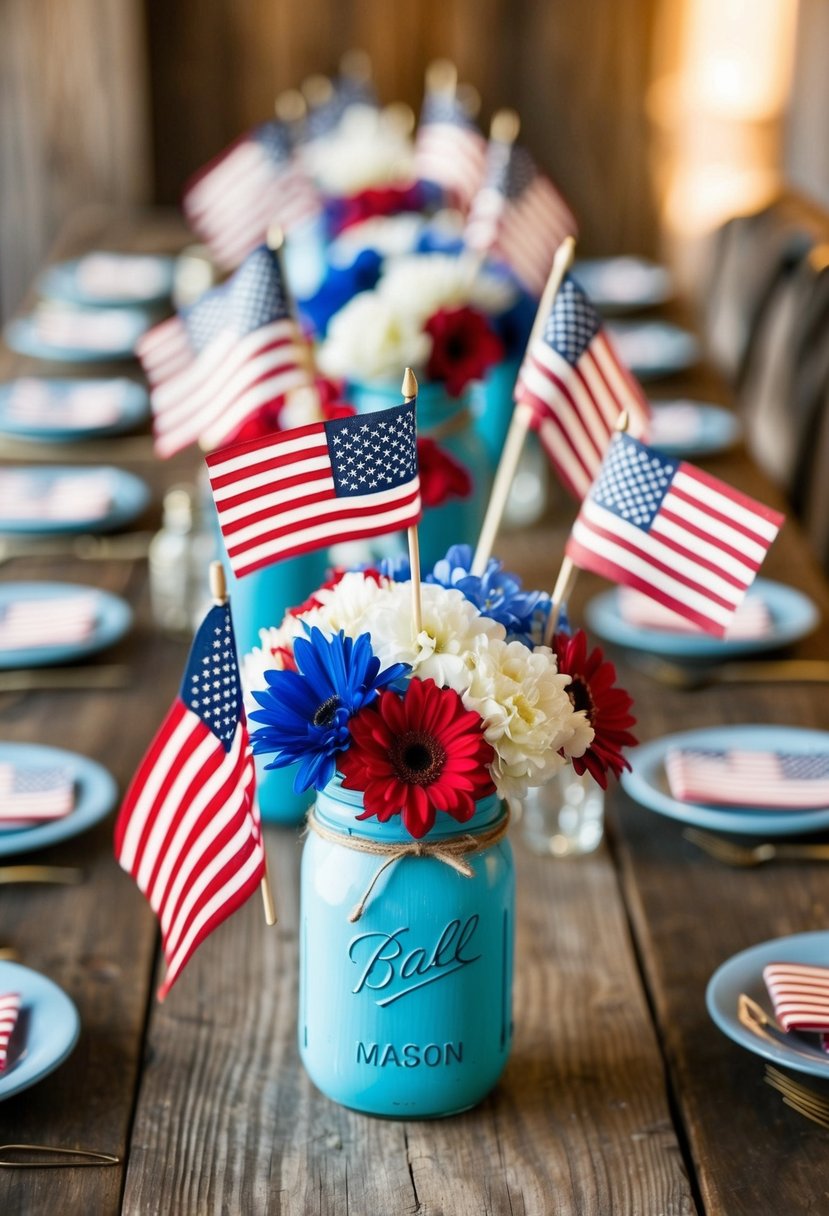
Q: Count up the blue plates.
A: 13